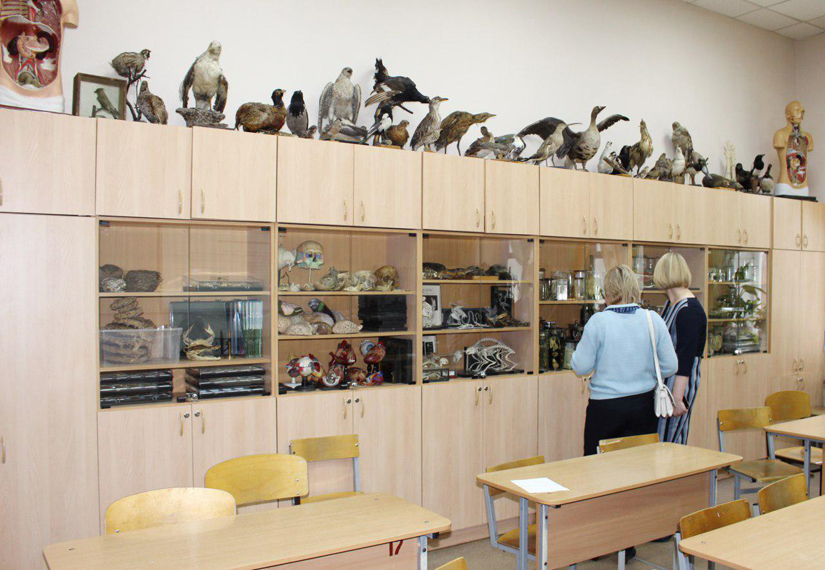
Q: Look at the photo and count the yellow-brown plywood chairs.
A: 10